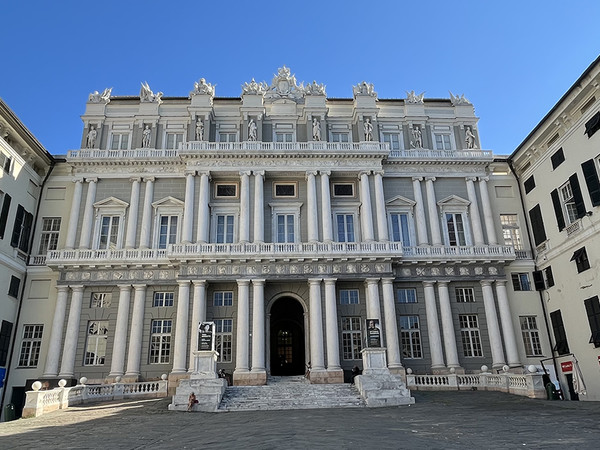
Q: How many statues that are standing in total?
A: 8